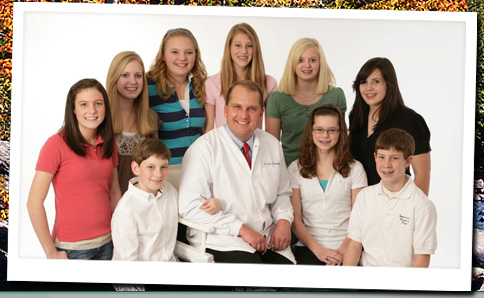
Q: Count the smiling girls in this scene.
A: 7